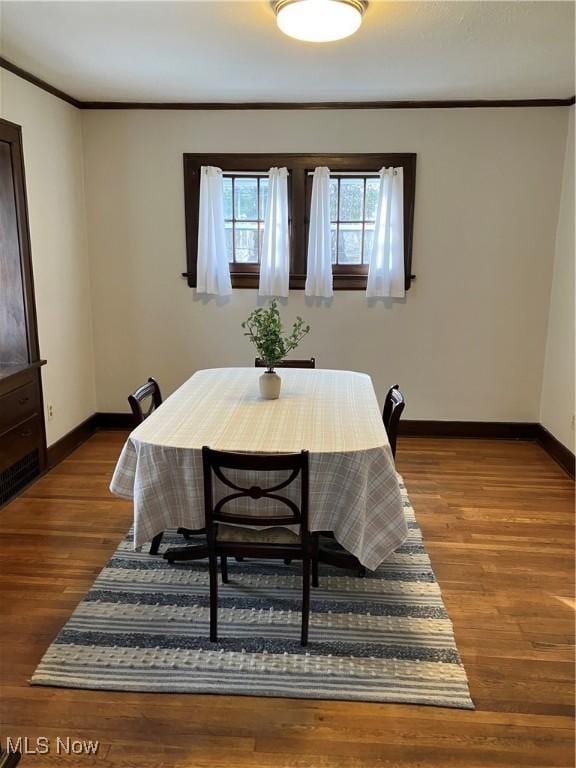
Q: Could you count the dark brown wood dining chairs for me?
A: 4